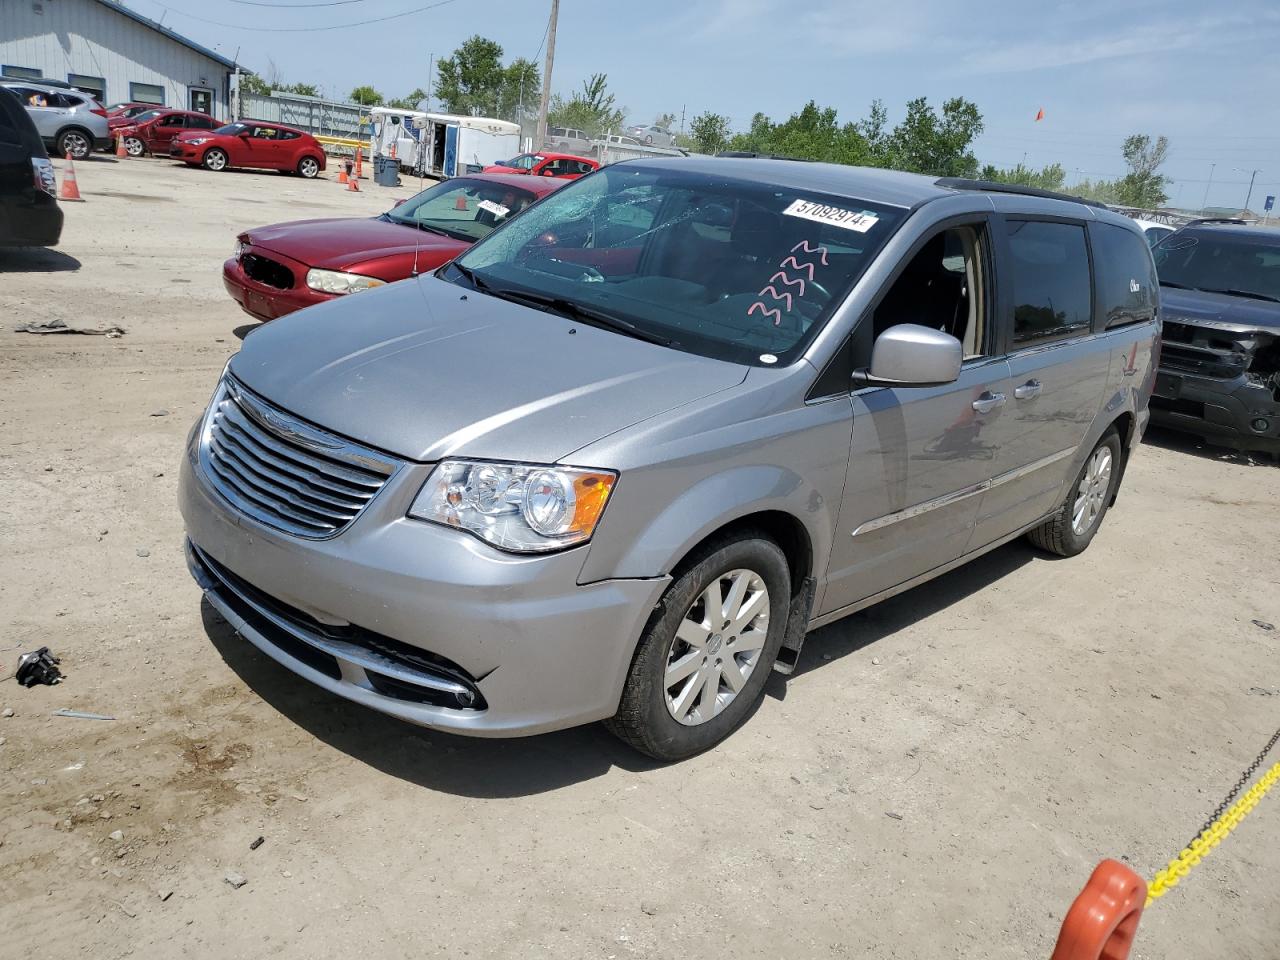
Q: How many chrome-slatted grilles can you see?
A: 1